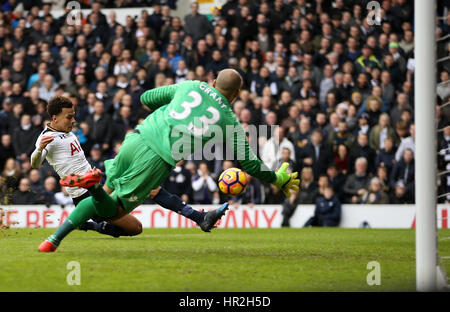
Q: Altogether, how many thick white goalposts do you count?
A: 1